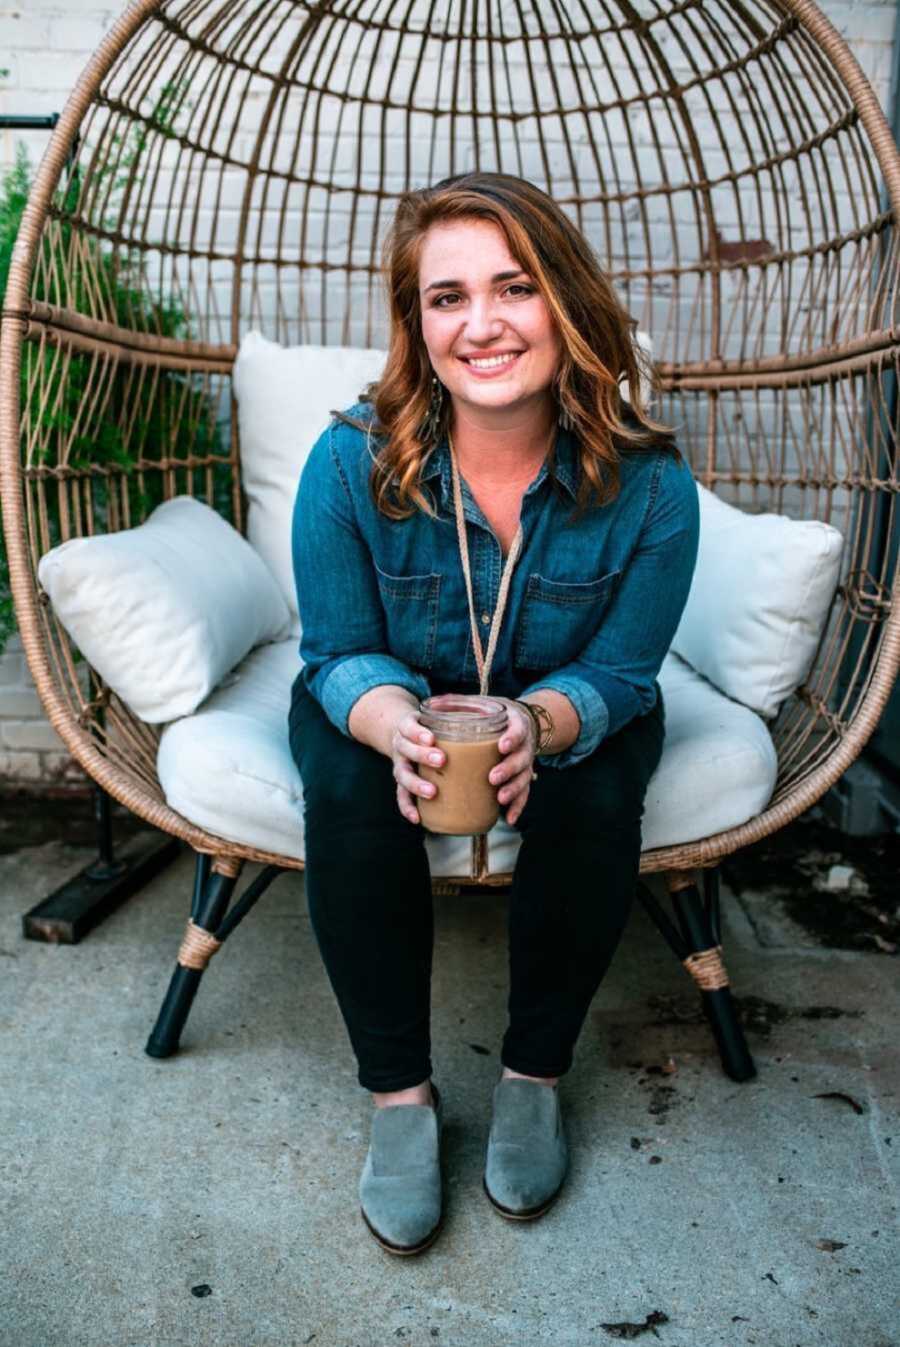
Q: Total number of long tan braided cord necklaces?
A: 1